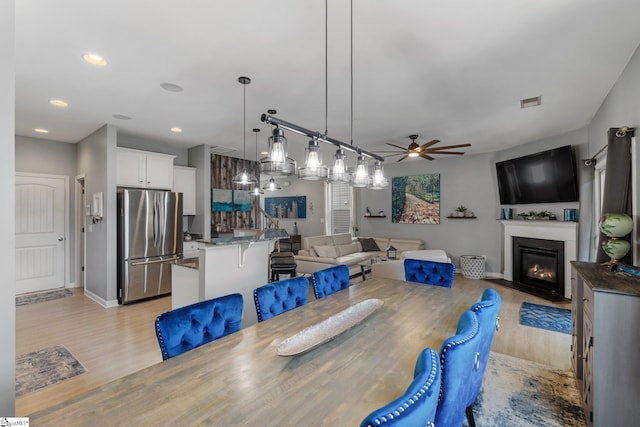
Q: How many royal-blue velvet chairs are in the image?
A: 7